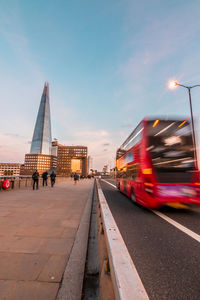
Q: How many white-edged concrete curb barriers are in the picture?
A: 1